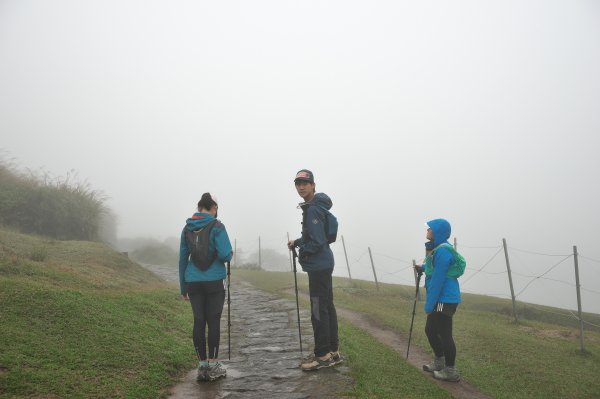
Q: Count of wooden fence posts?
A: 9